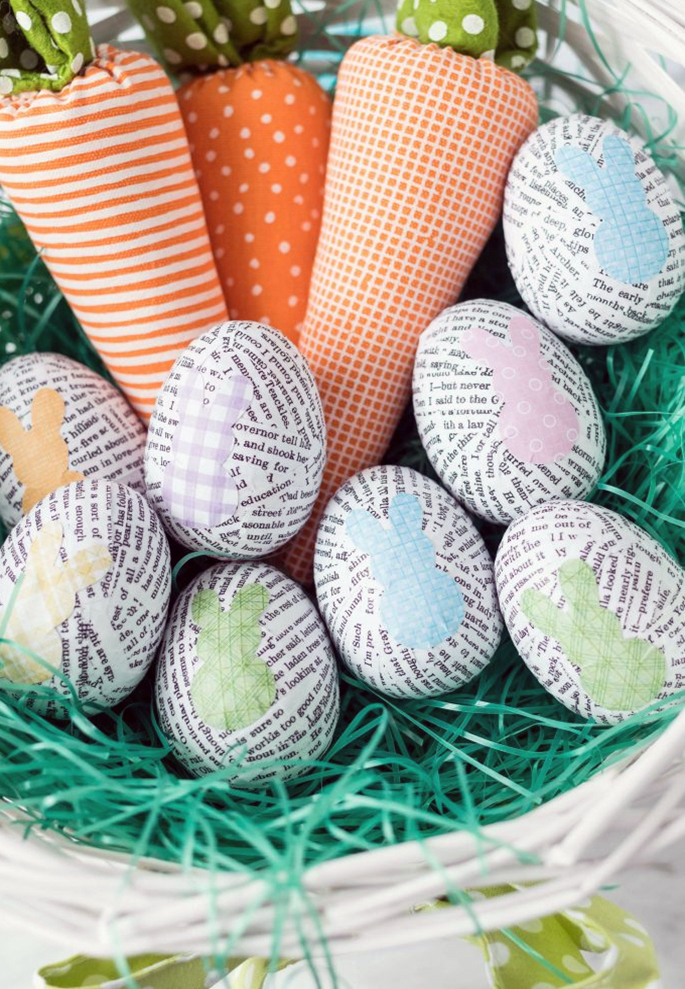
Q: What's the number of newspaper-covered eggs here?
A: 8